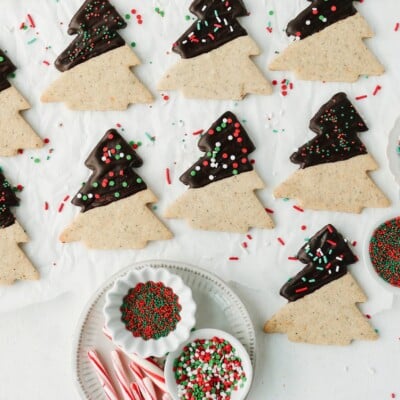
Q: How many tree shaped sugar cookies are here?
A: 9